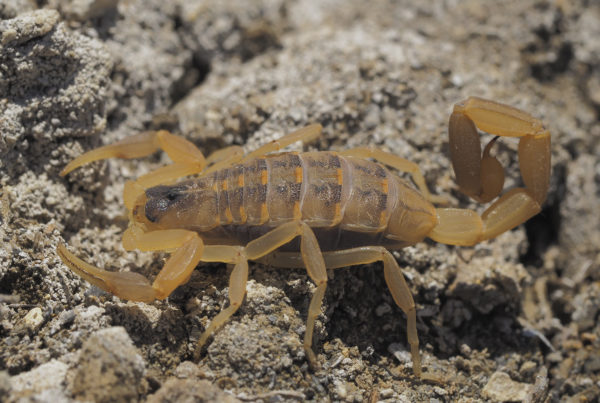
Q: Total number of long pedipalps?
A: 2